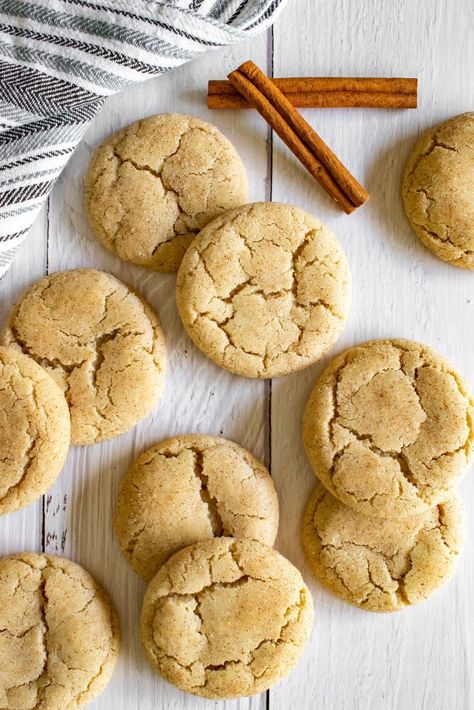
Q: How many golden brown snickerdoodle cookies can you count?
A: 10